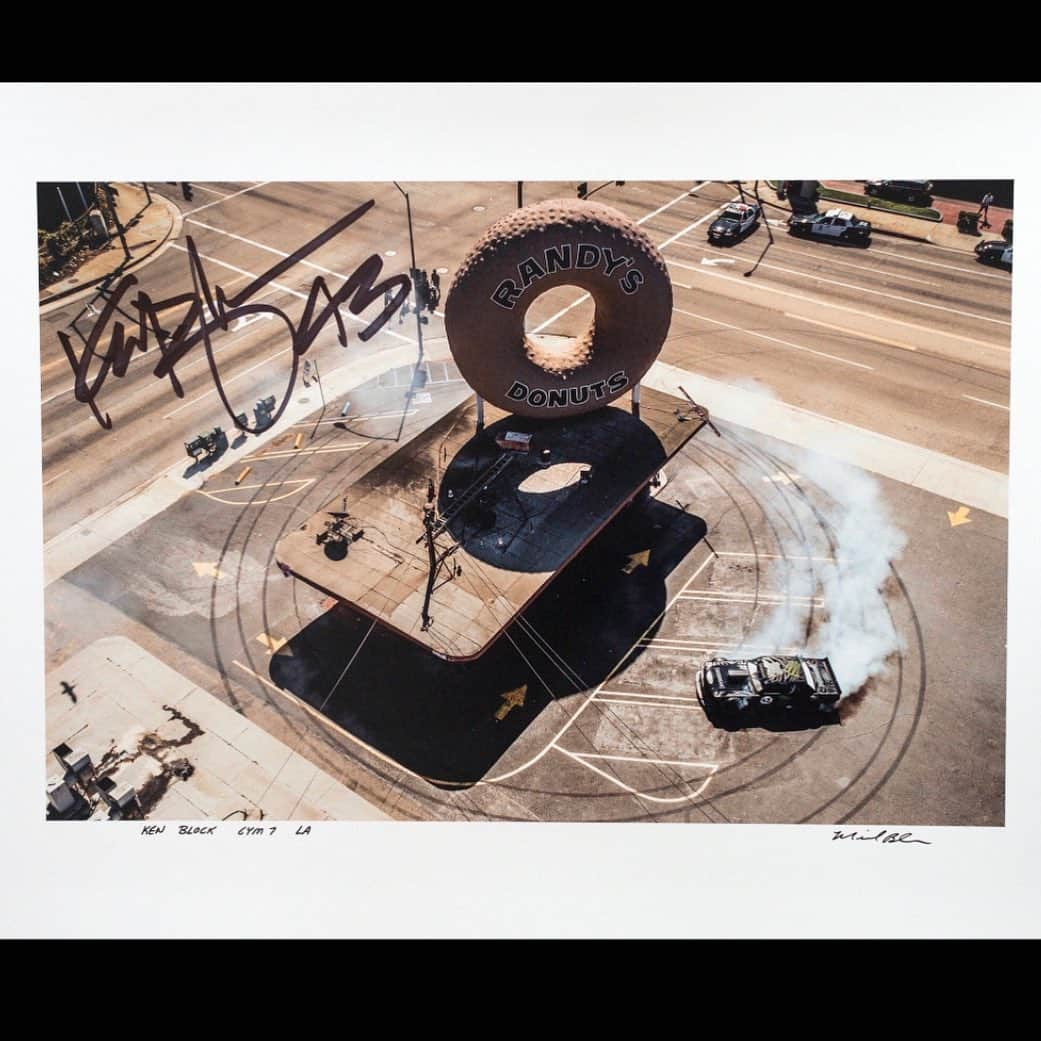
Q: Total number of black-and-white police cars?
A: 3